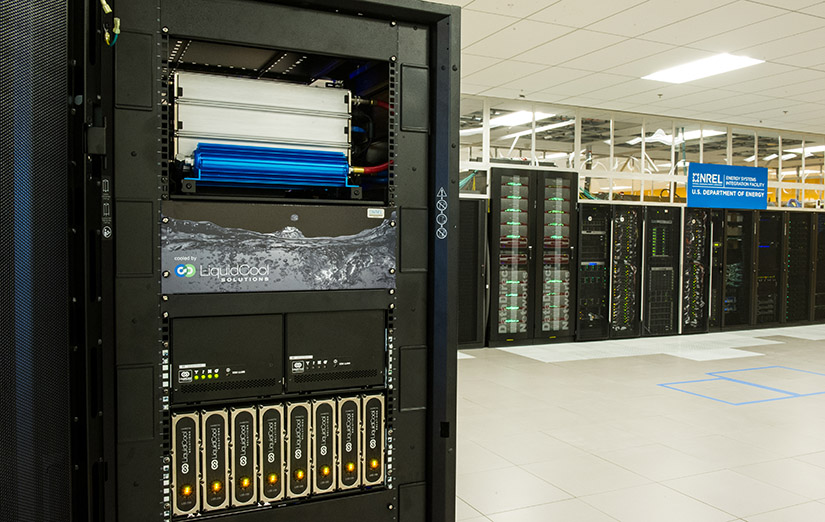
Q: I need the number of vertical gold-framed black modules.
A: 8